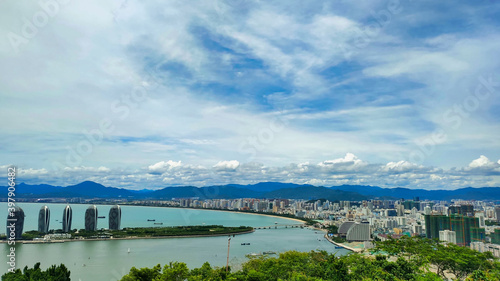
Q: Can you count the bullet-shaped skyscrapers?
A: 5